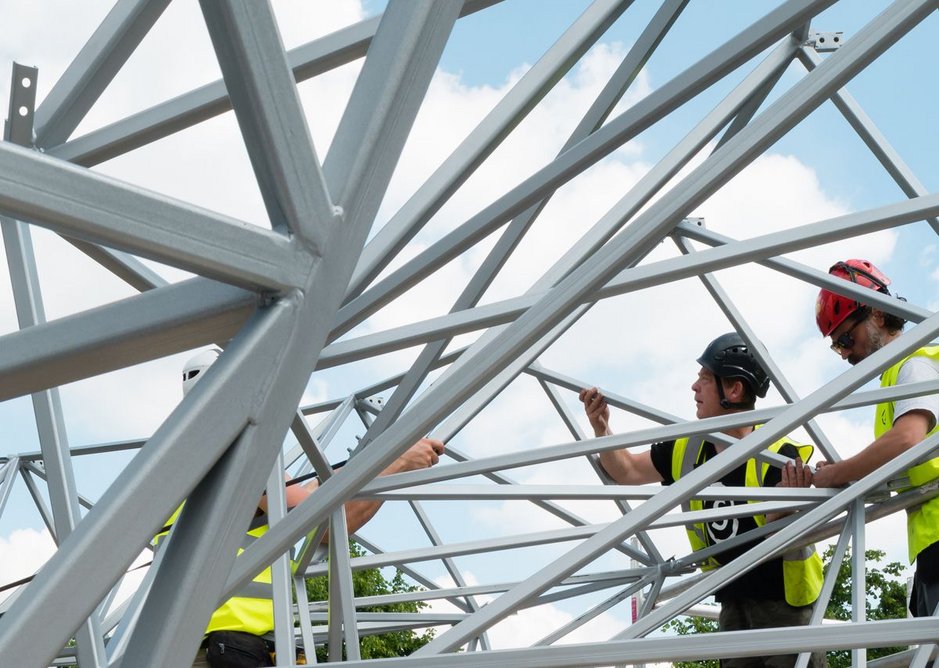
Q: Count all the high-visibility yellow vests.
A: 3